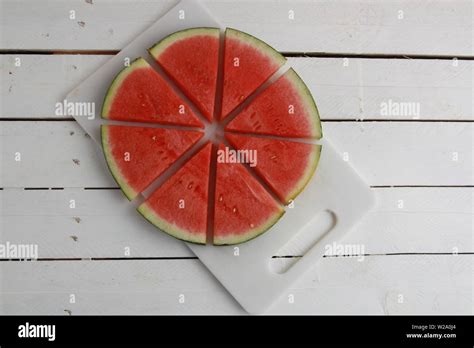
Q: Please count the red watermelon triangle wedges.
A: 8